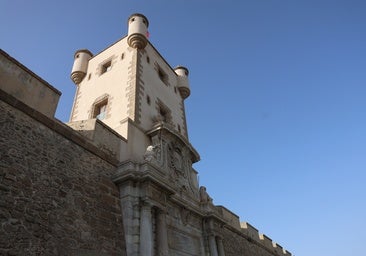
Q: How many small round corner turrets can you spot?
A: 3